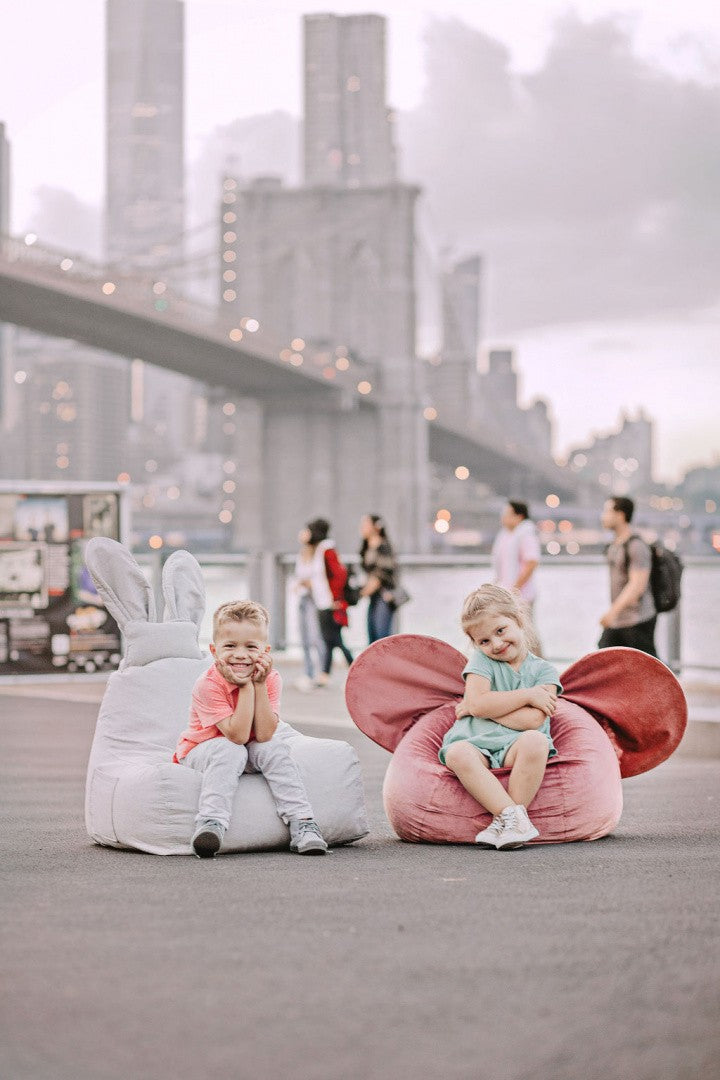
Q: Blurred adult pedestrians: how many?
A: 5